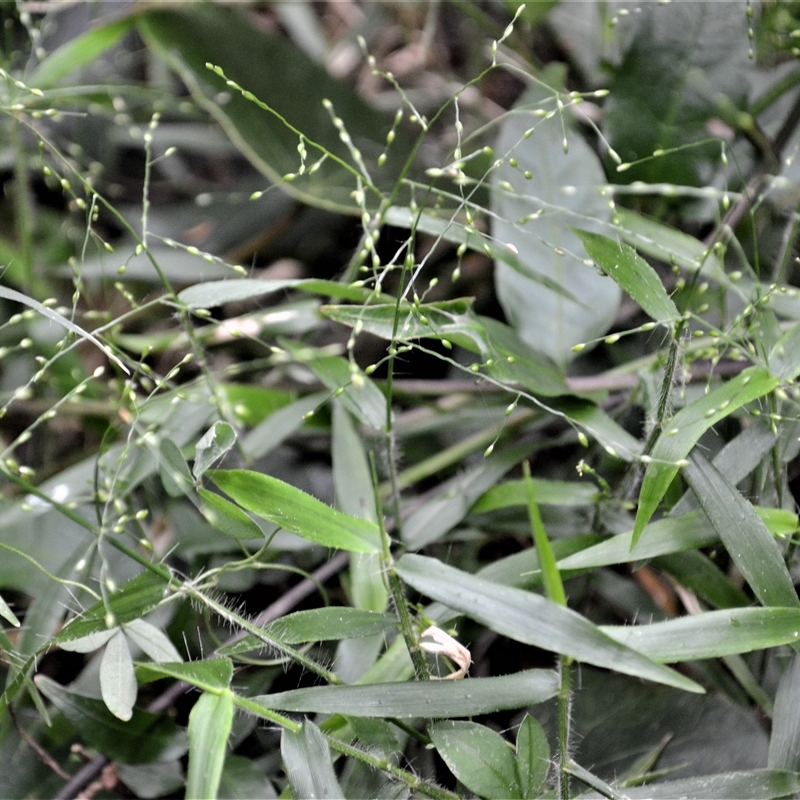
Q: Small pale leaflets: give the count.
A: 3